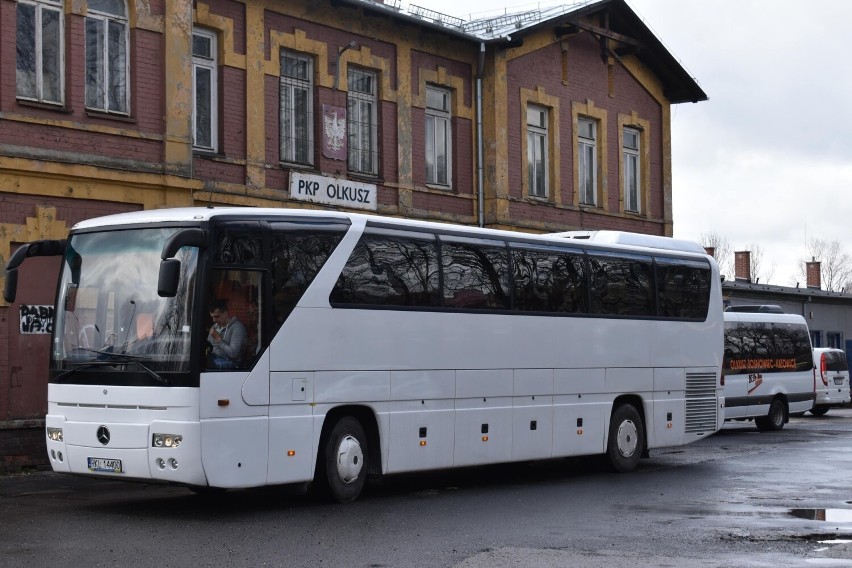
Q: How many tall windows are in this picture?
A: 9